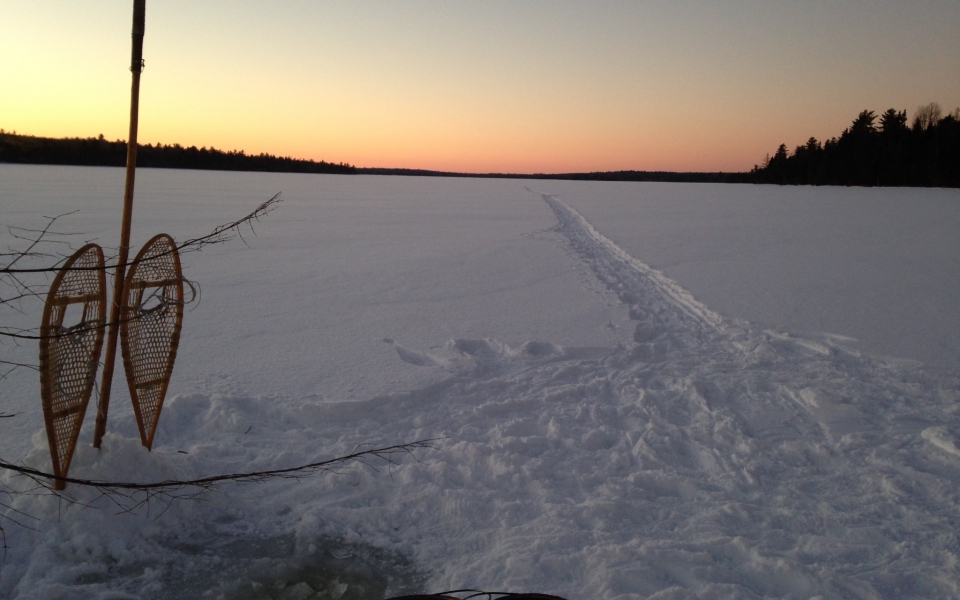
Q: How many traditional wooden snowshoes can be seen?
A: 2